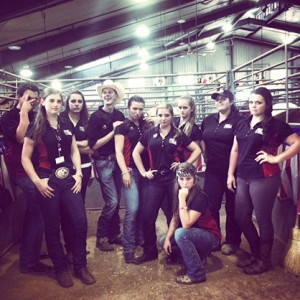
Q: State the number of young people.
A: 10